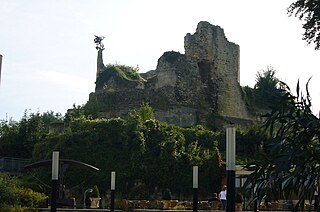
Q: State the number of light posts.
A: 4